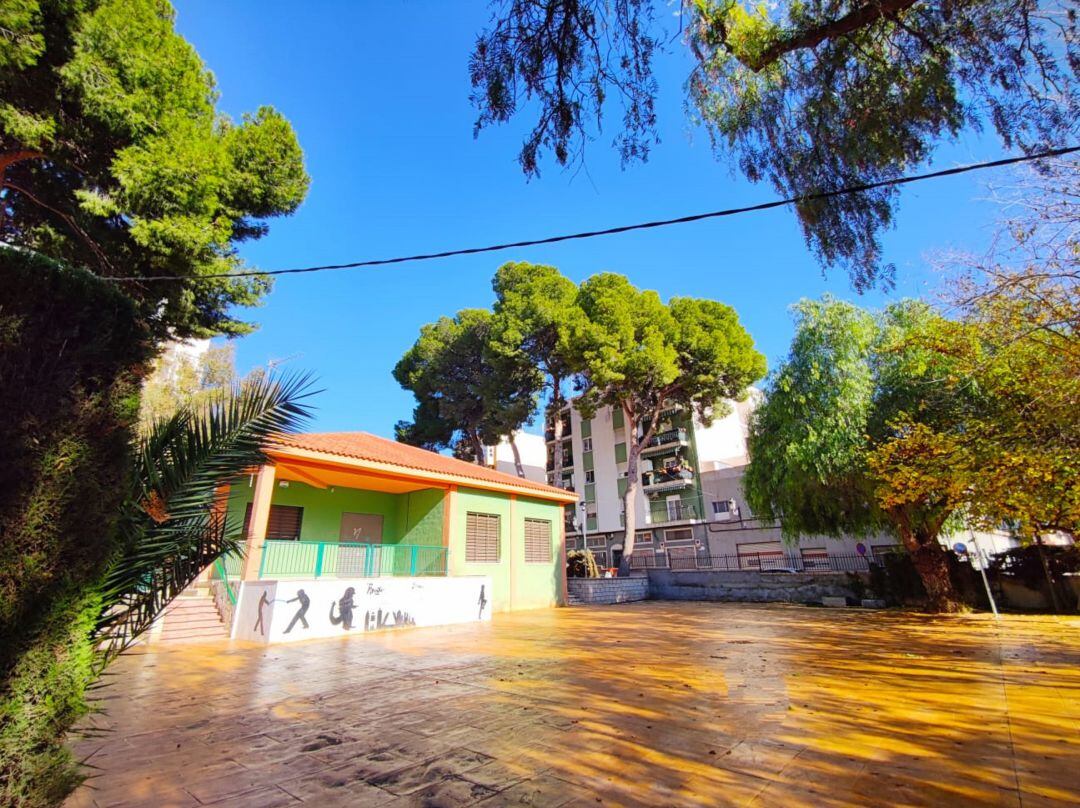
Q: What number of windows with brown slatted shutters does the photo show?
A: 3